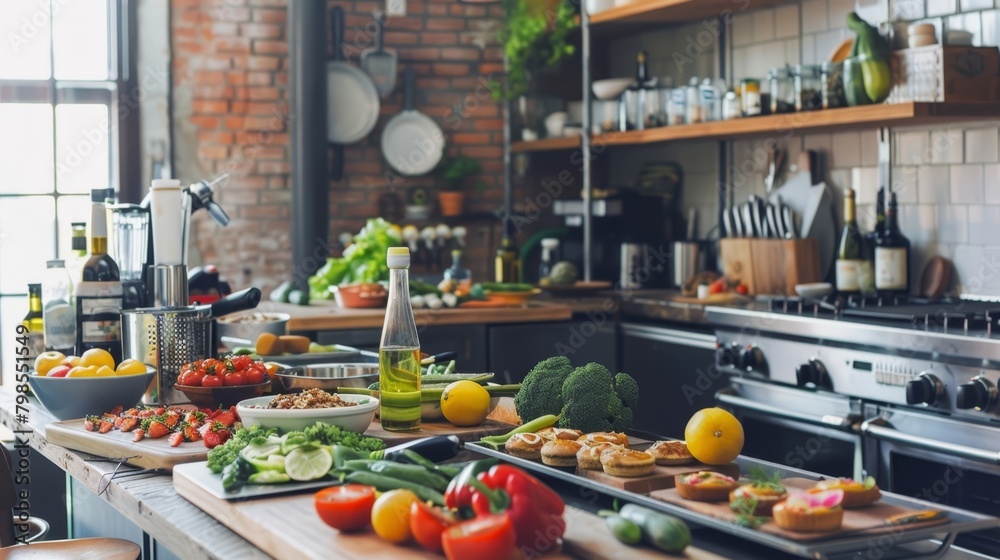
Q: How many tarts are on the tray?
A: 11